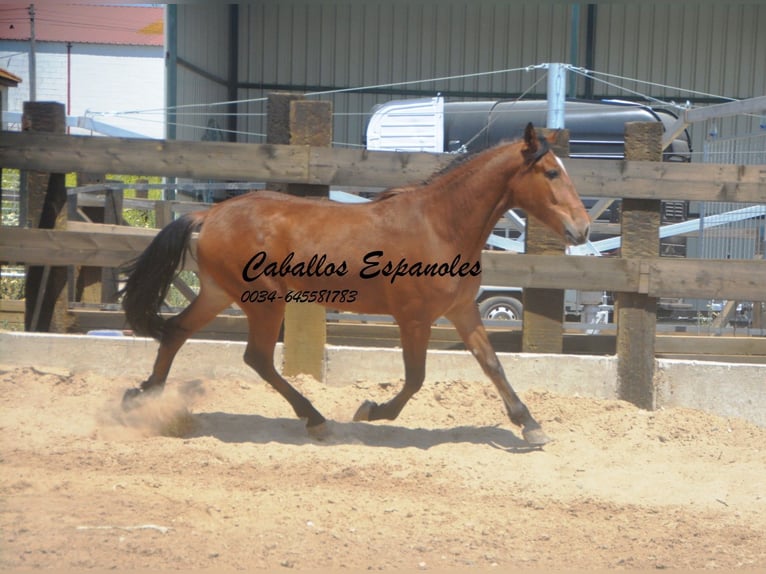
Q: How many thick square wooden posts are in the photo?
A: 5